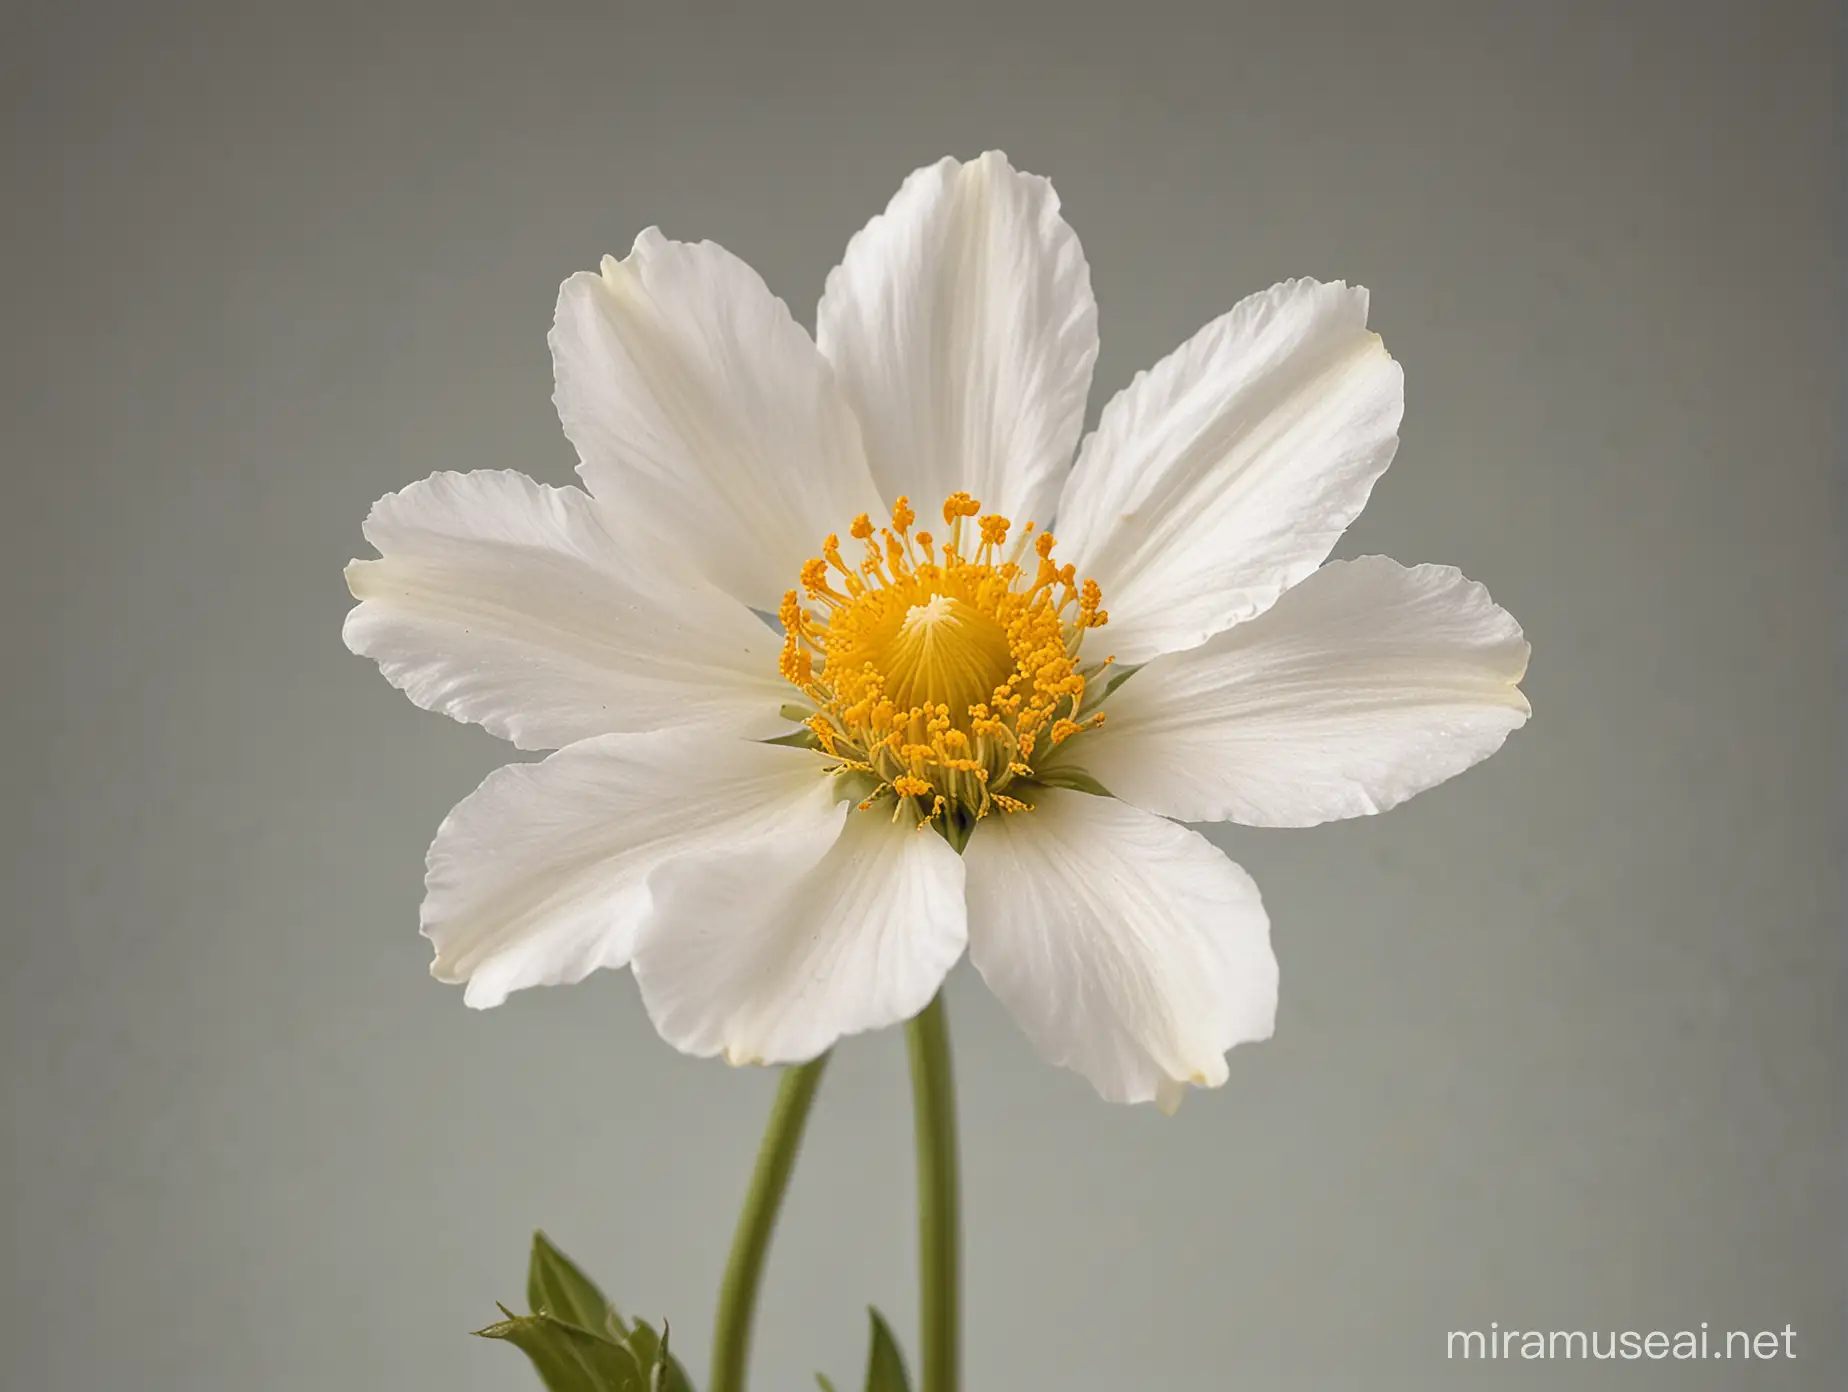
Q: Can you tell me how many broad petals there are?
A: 8